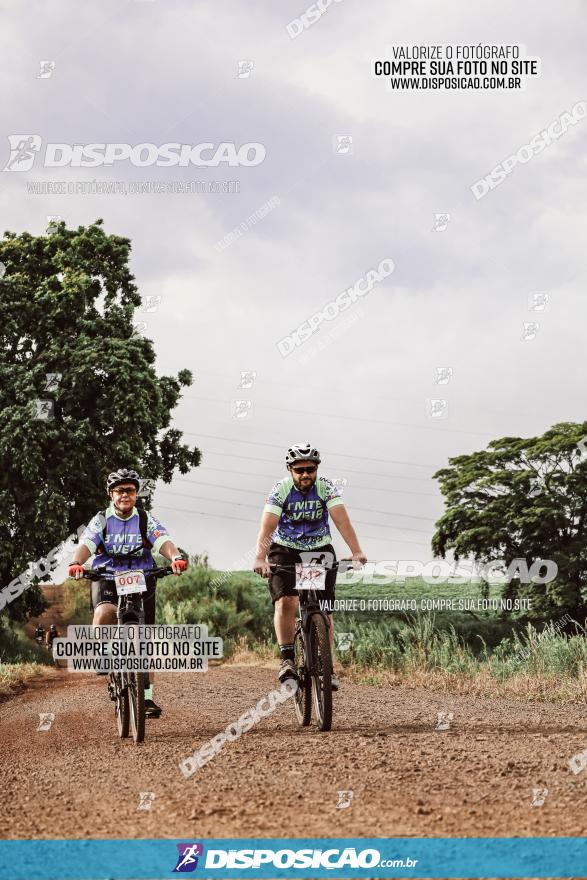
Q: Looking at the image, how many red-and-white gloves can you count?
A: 2